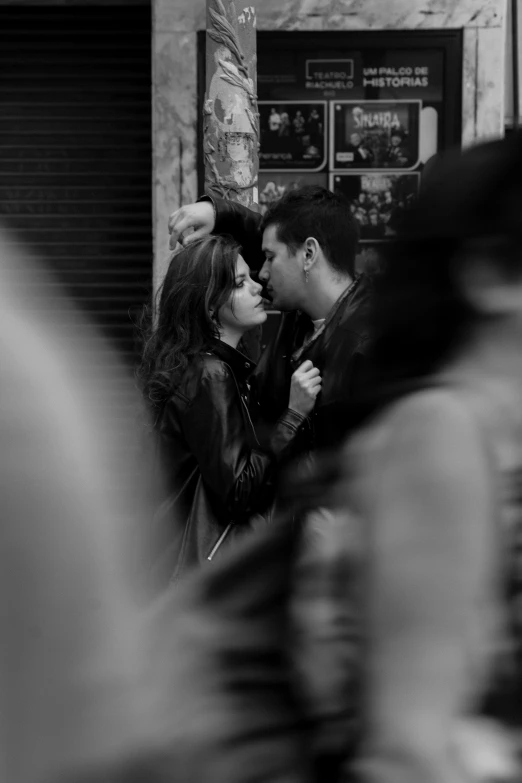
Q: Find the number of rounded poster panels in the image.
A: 4